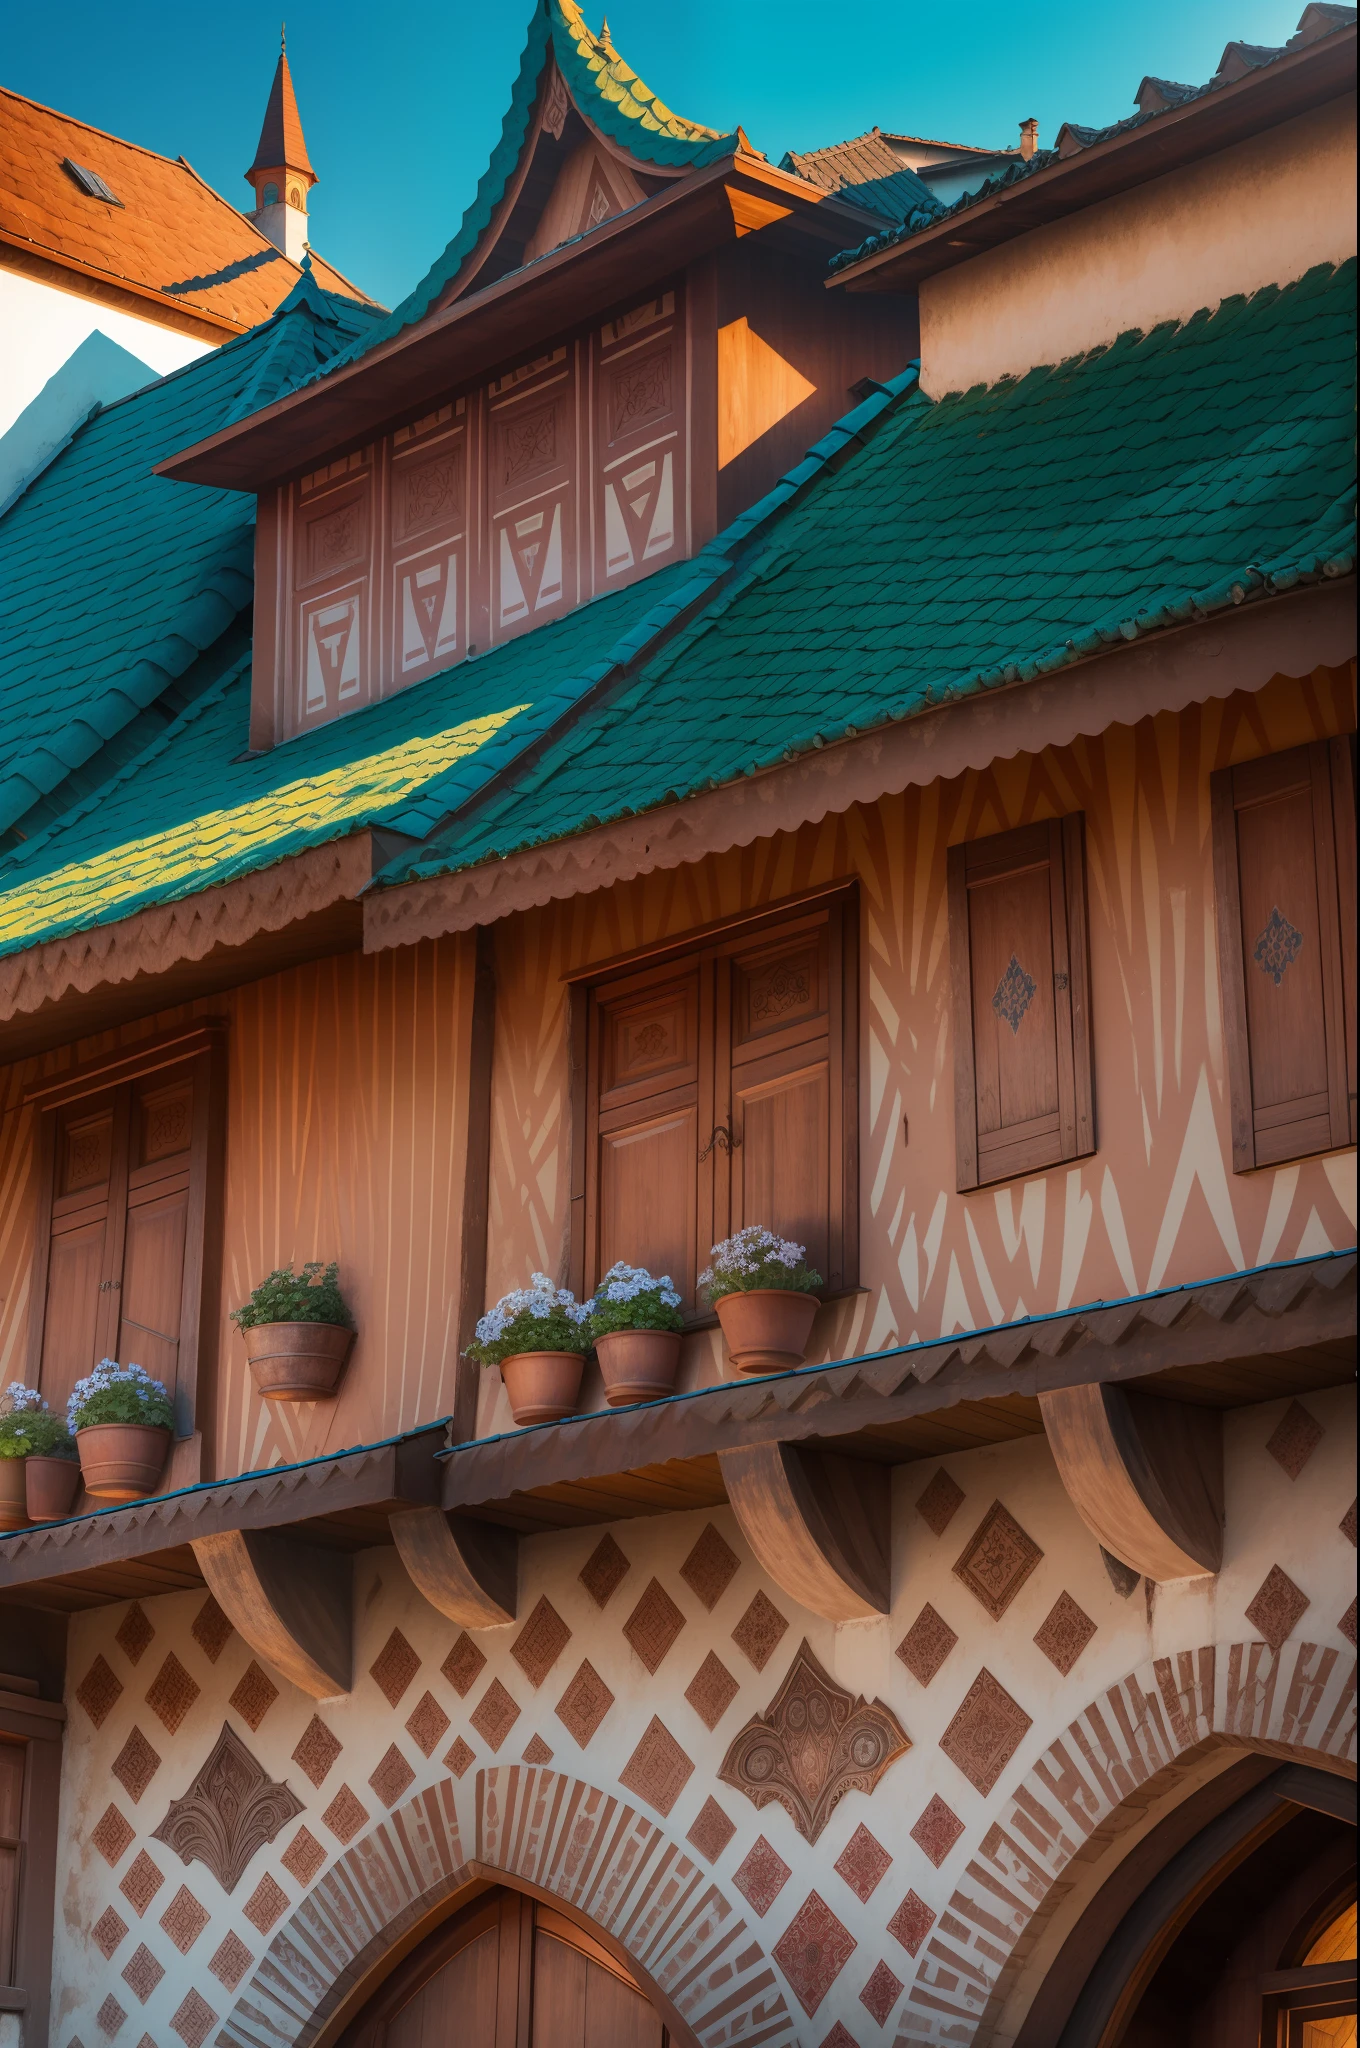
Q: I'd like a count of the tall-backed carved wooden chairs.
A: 0